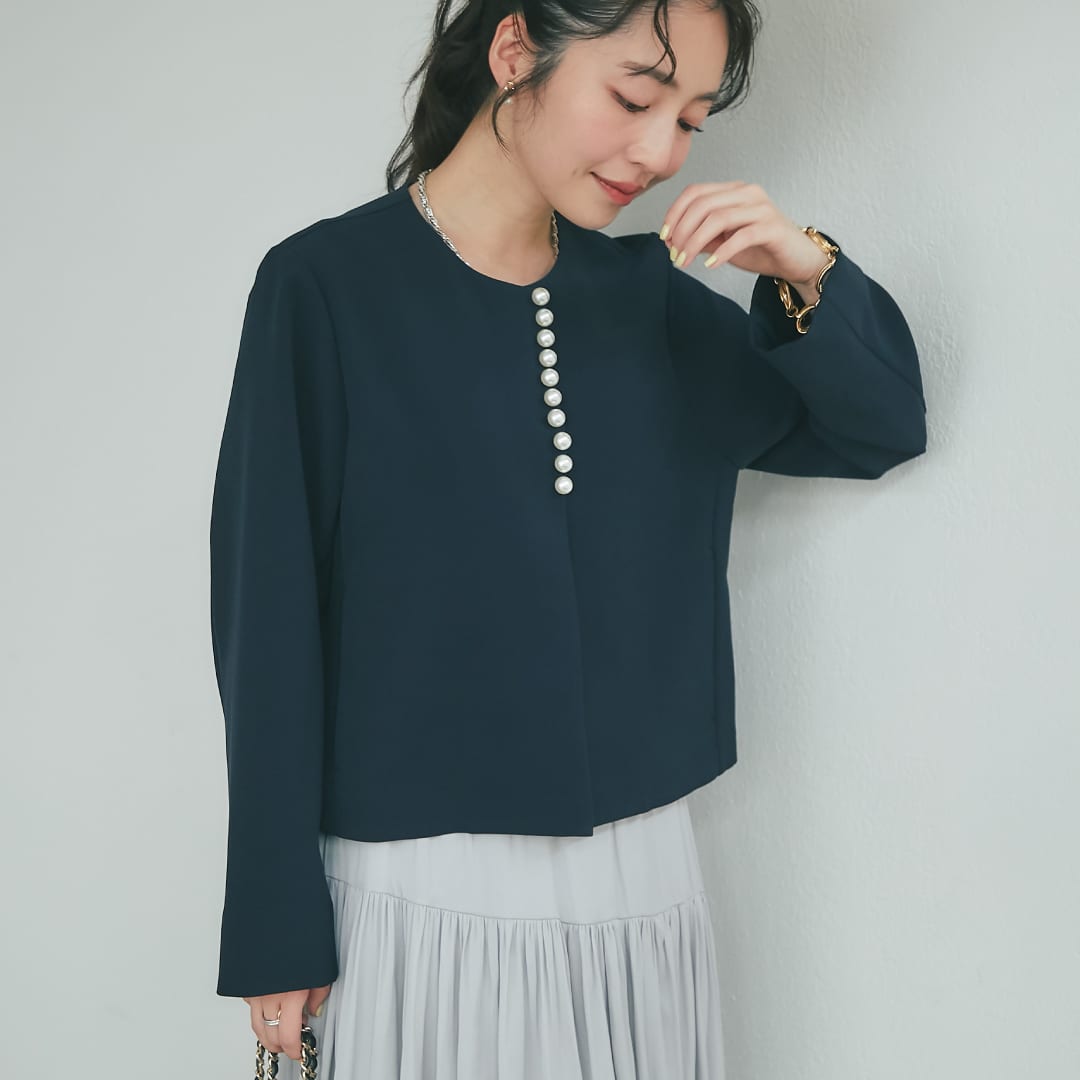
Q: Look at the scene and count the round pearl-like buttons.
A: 10